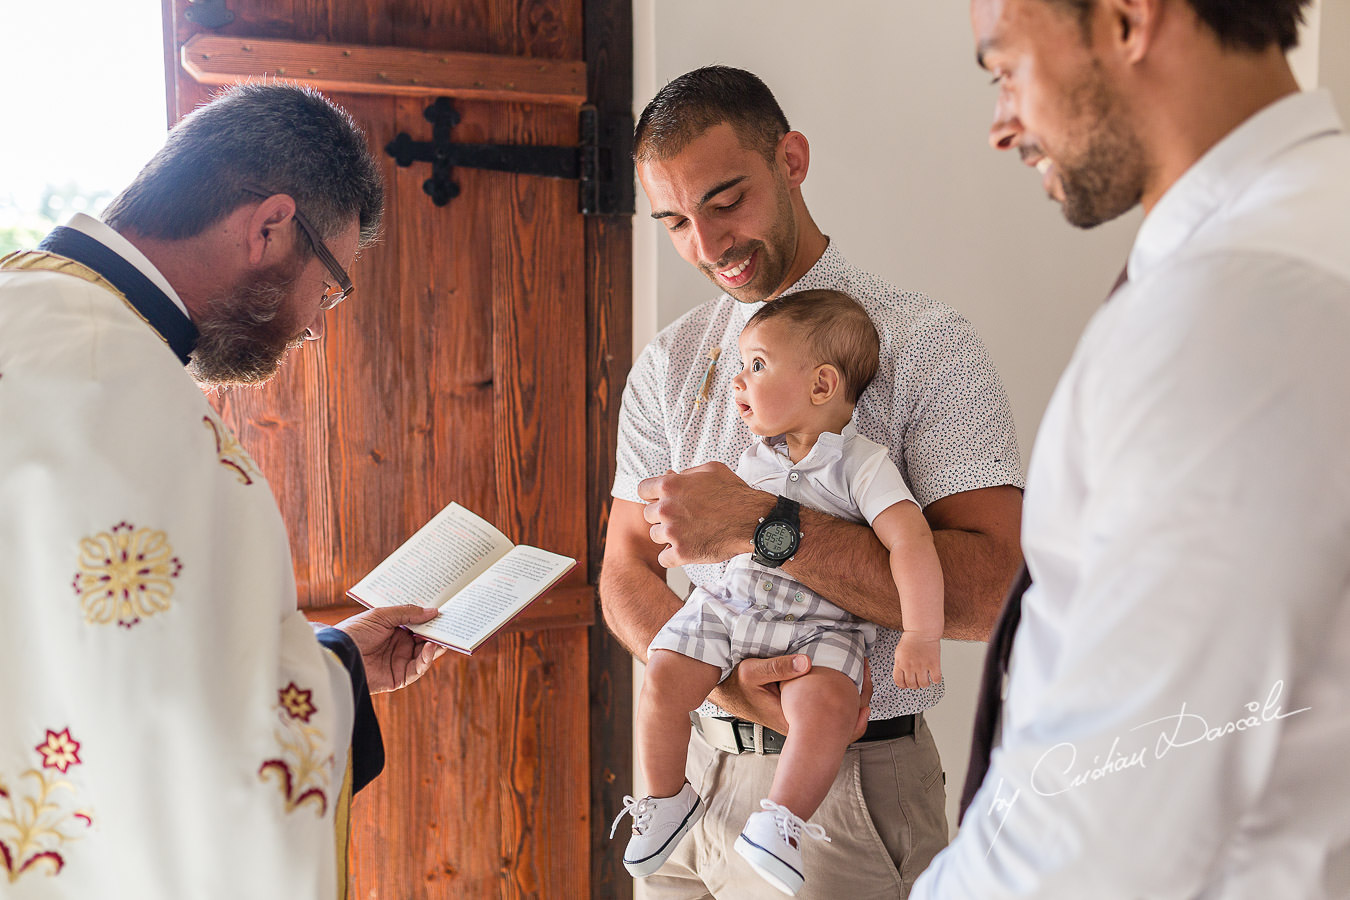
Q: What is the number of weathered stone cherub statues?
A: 0